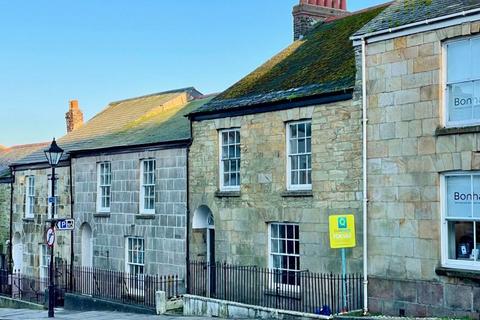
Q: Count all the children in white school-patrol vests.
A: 0